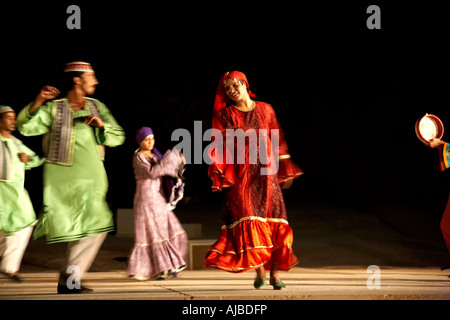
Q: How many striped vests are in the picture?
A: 2